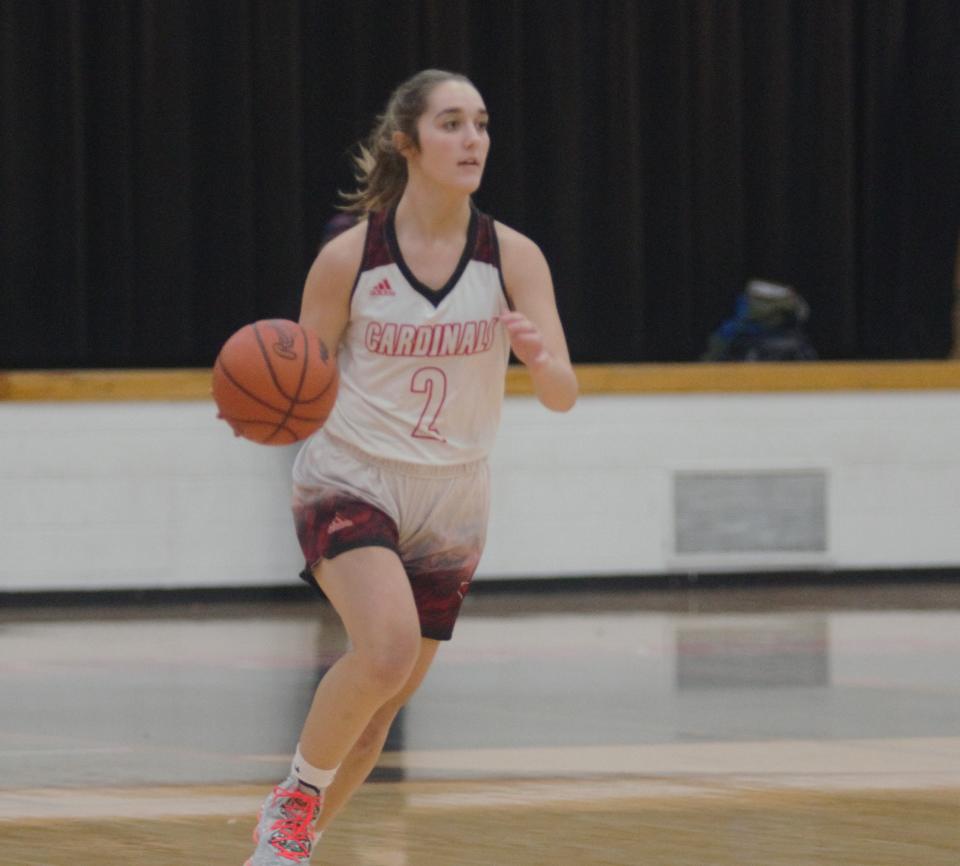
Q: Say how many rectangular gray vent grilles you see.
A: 1